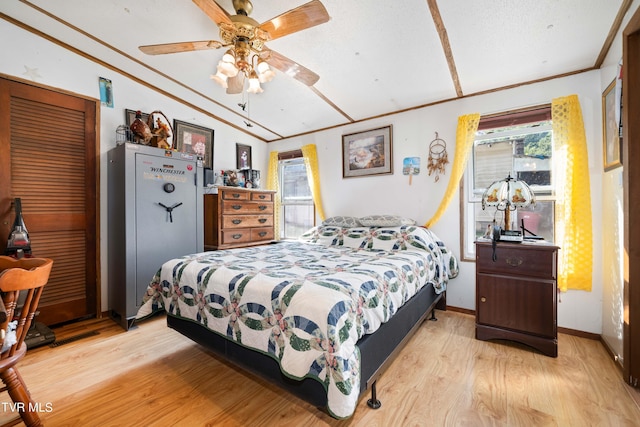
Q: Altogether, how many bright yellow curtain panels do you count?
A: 4